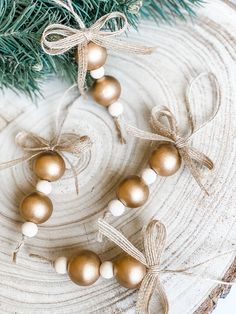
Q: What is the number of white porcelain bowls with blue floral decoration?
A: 0